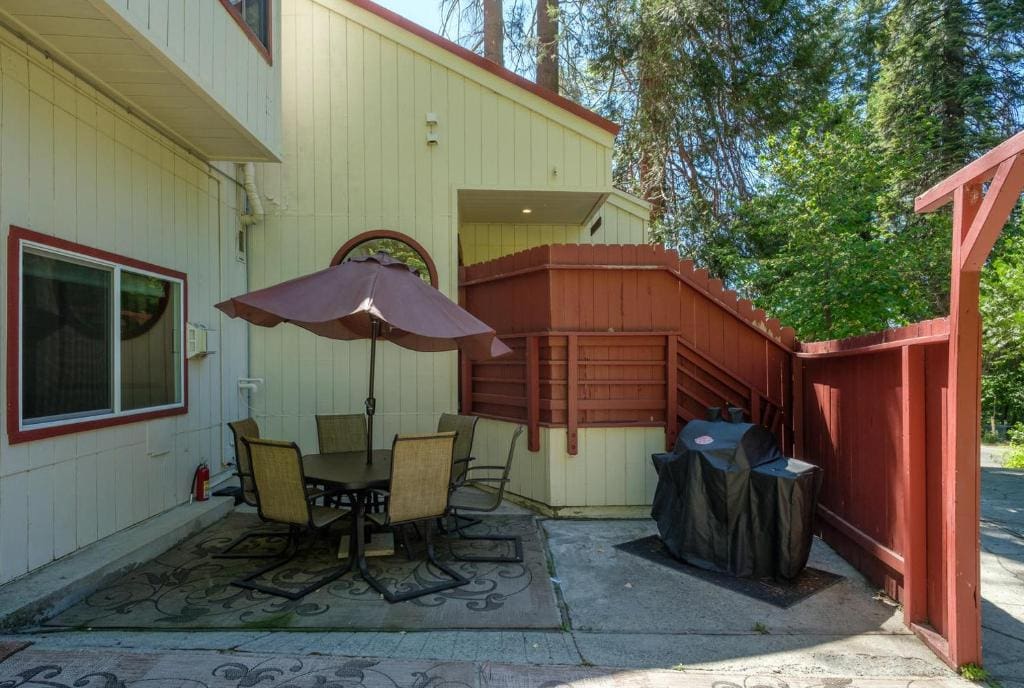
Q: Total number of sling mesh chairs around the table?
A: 6